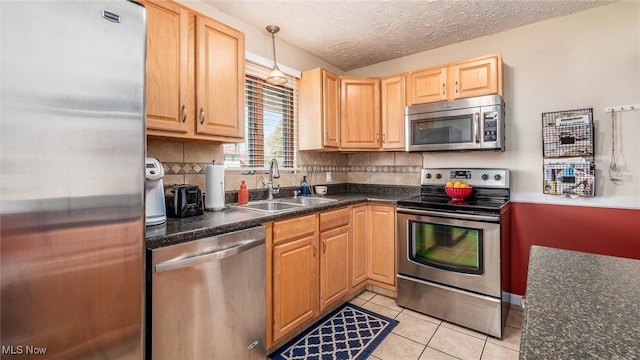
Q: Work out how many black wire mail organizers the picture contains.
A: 2